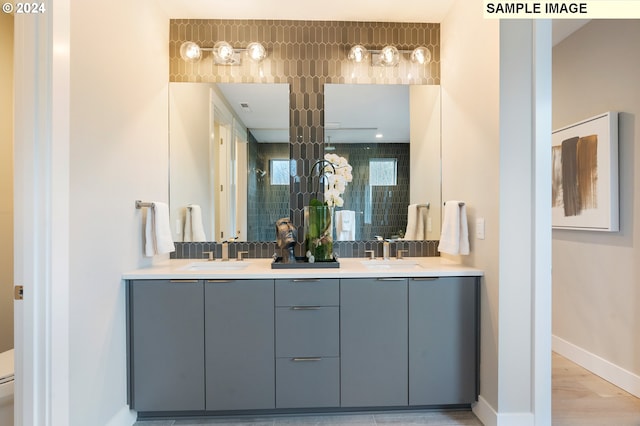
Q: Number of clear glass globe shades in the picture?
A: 6